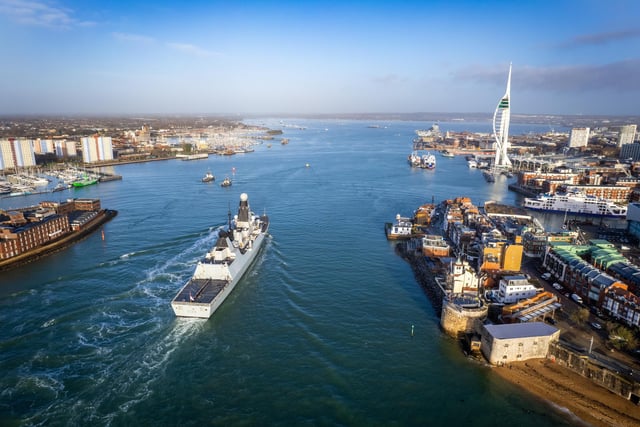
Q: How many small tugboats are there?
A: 2